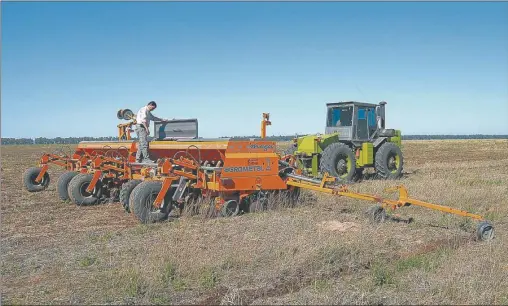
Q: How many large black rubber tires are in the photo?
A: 7